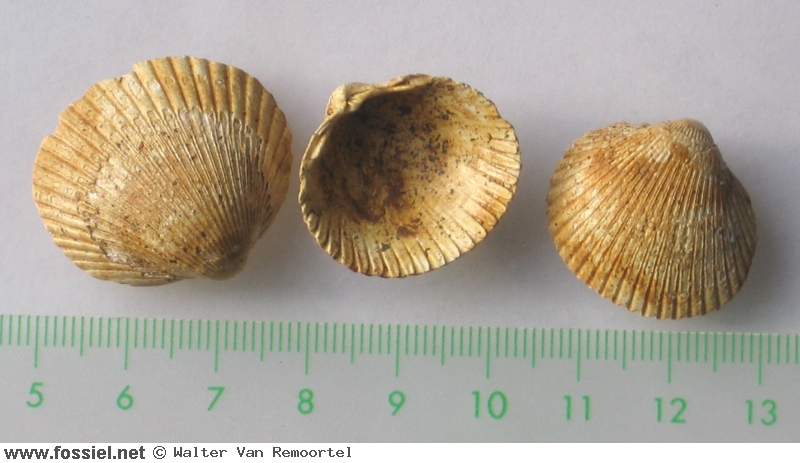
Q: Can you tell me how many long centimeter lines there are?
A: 9